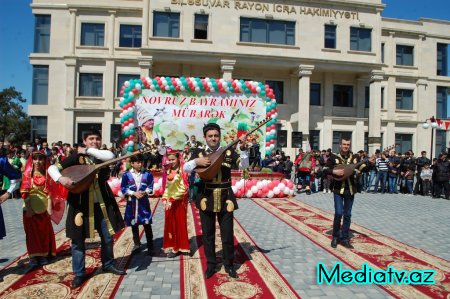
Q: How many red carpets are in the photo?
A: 3